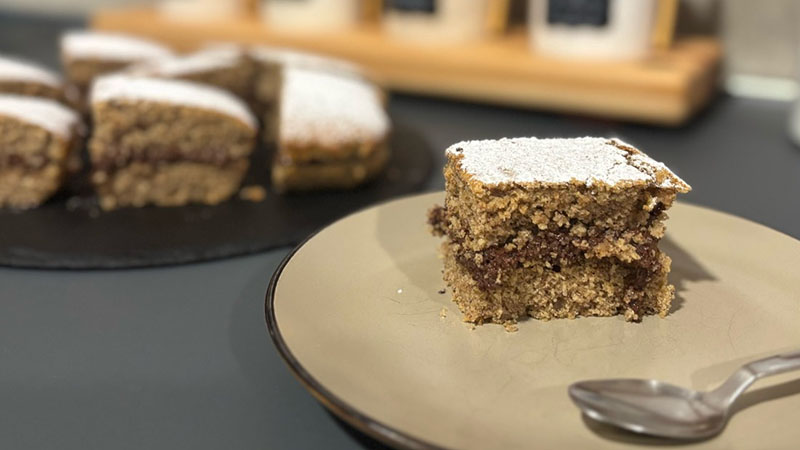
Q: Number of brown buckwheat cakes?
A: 8